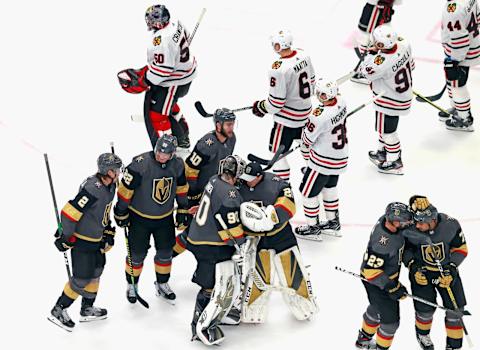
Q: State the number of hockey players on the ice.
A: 13